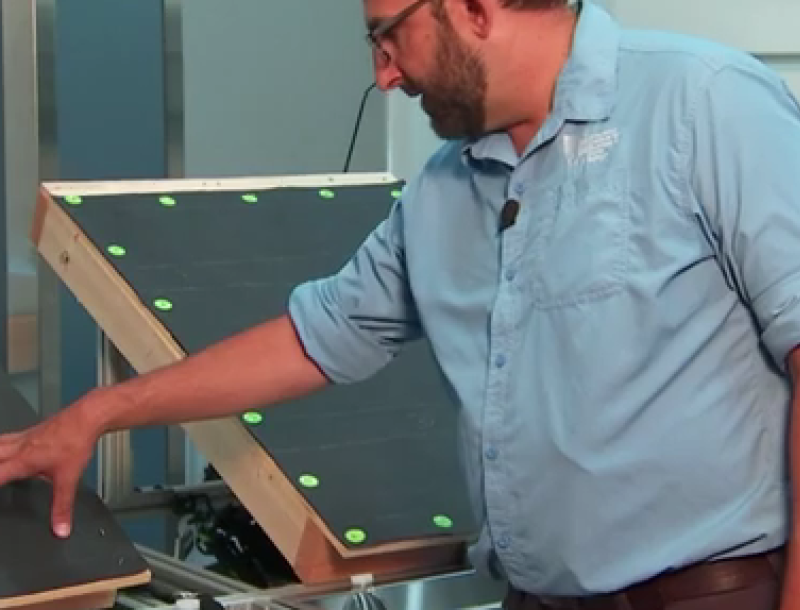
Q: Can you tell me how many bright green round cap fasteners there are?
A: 11